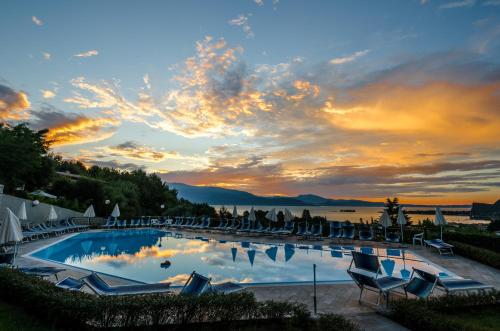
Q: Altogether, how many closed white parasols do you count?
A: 12